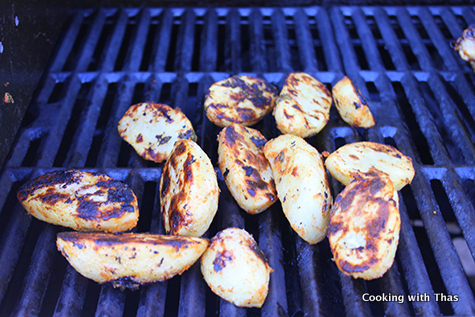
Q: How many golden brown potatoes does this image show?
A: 12